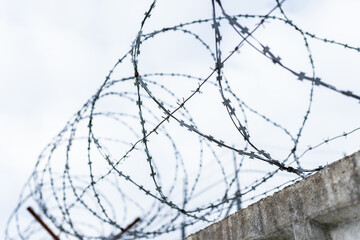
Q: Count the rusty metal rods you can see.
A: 2